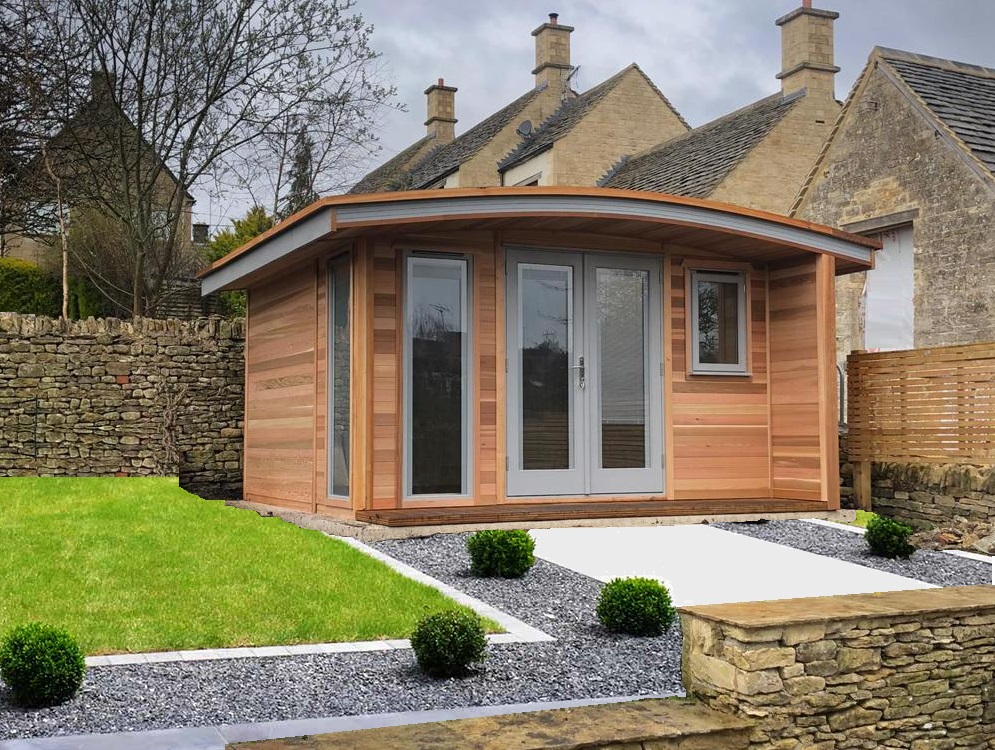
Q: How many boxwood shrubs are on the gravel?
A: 5